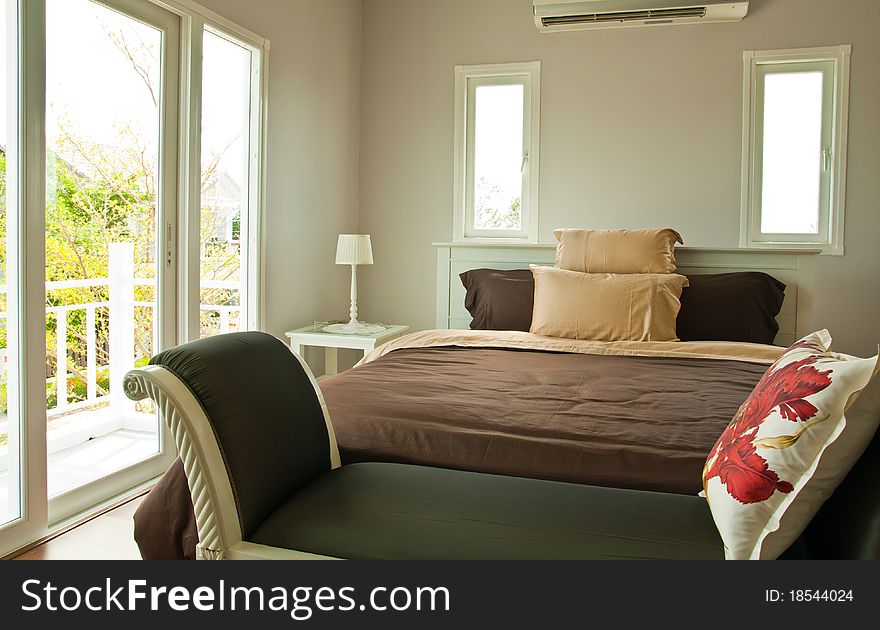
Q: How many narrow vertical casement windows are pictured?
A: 2